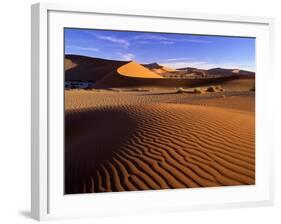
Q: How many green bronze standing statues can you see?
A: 0